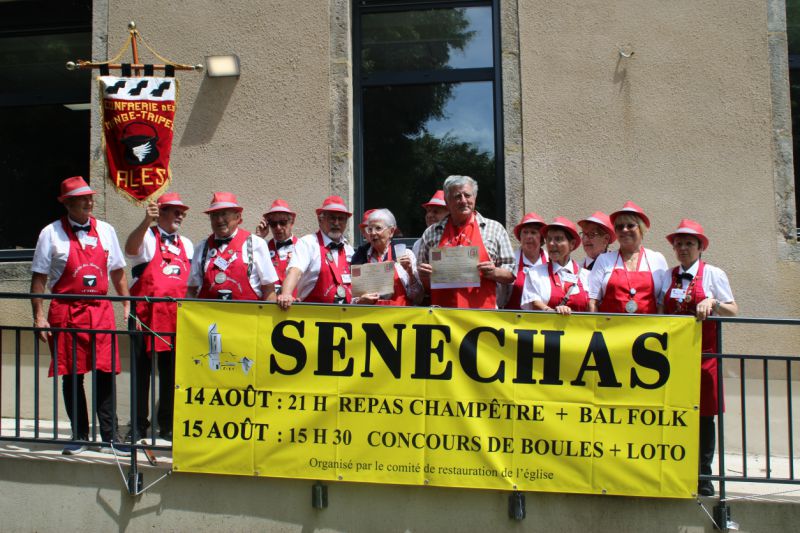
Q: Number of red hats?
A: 12